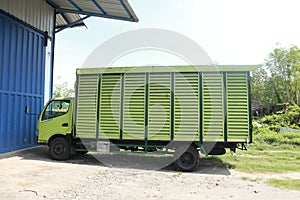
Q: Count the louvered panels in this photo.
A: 7